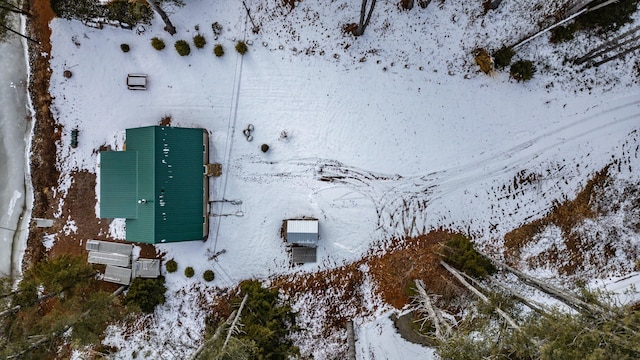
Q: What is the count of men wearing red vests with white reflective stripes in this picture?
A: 0